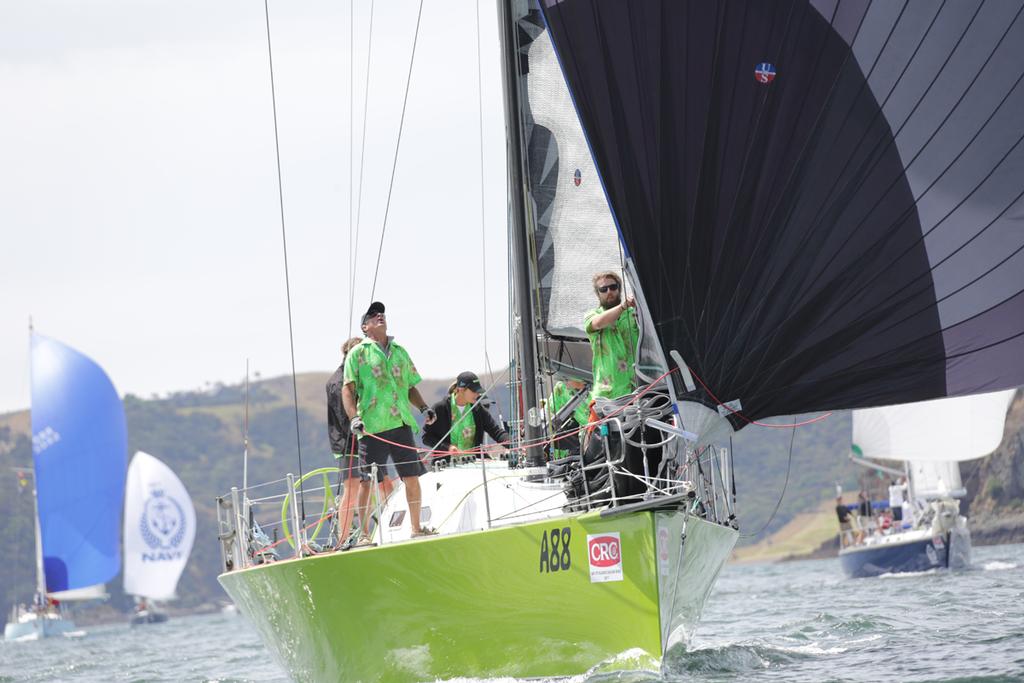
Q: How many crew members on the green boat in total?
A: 5